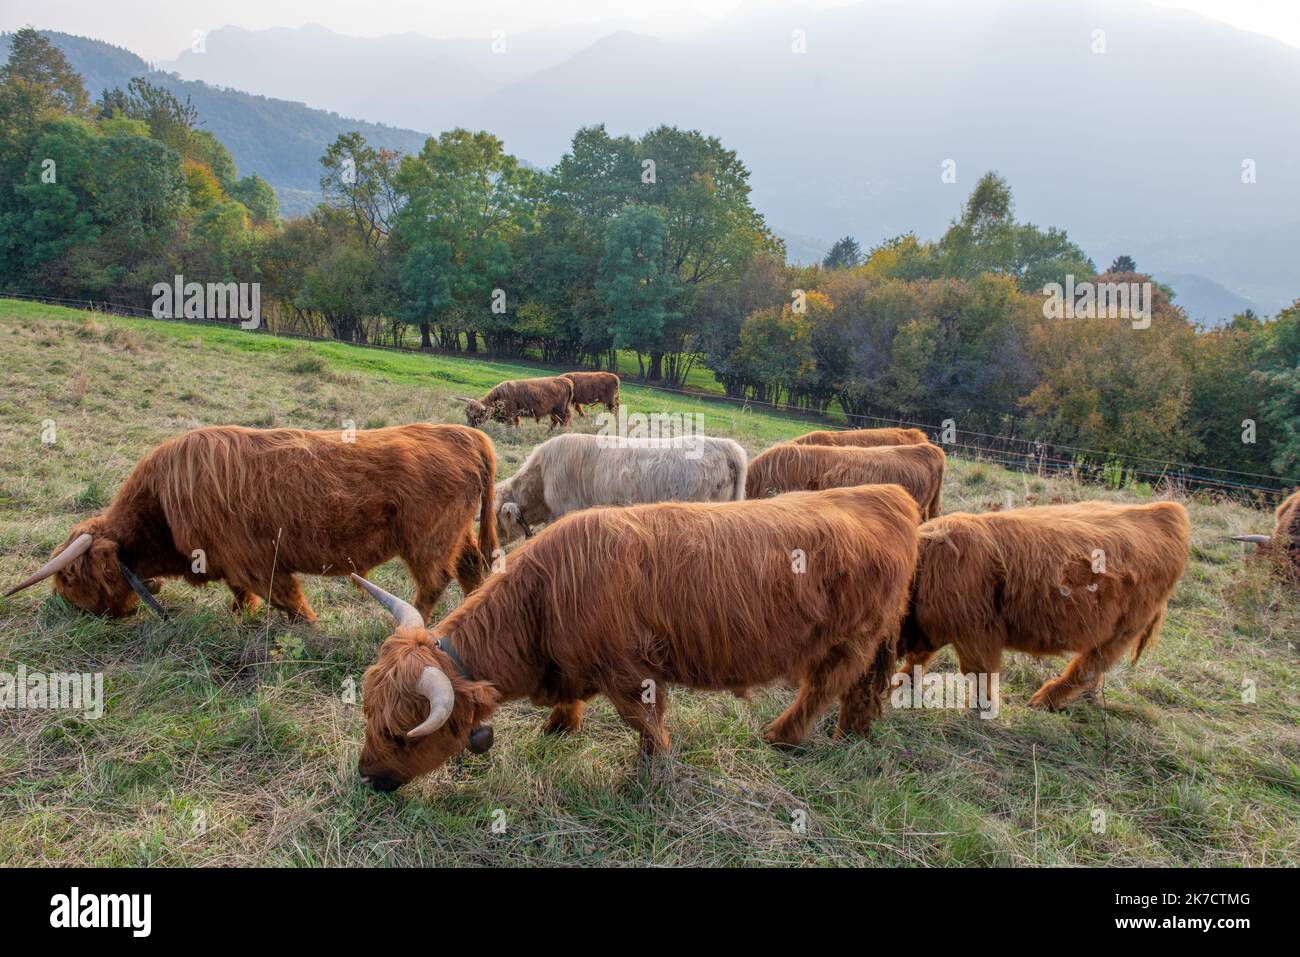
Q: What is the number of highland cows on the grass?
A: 9